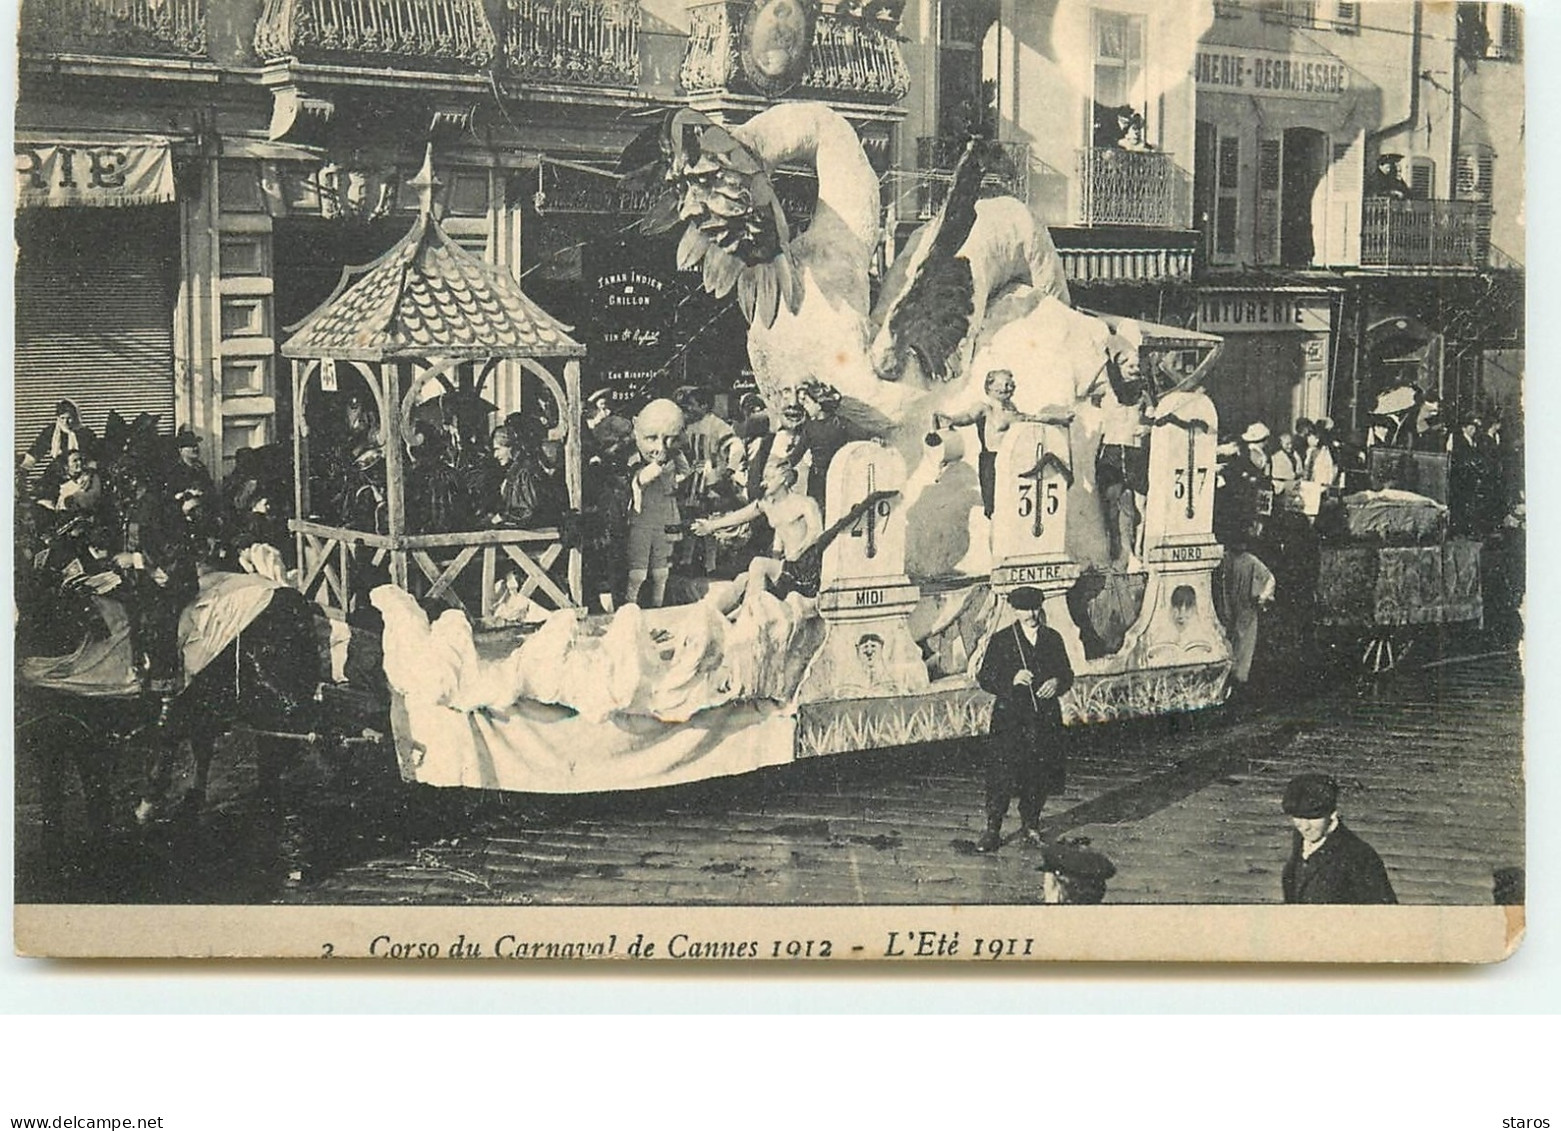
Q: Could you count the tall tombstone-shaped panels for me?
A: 3